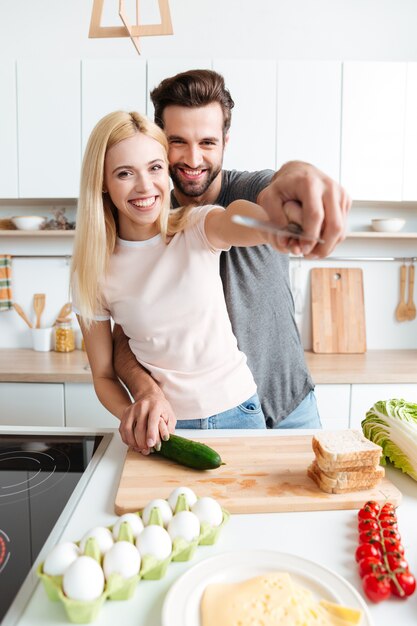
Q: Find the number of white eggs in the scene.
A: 10